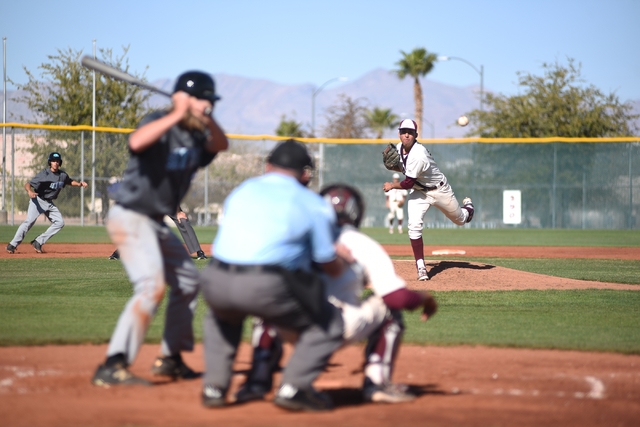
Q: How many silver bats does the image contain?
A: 1